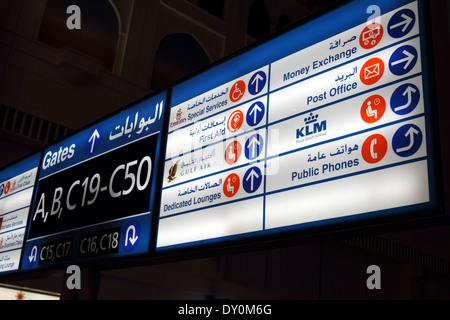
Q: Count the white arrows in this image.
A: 11